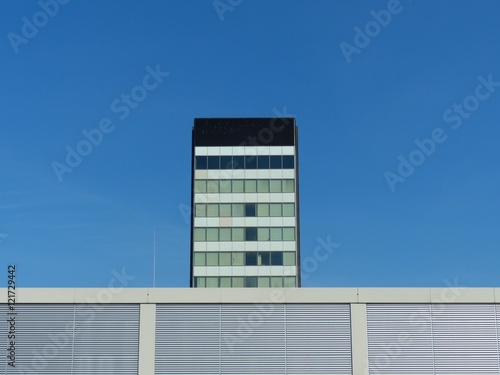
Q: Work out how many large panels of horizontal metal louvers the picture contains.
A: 3